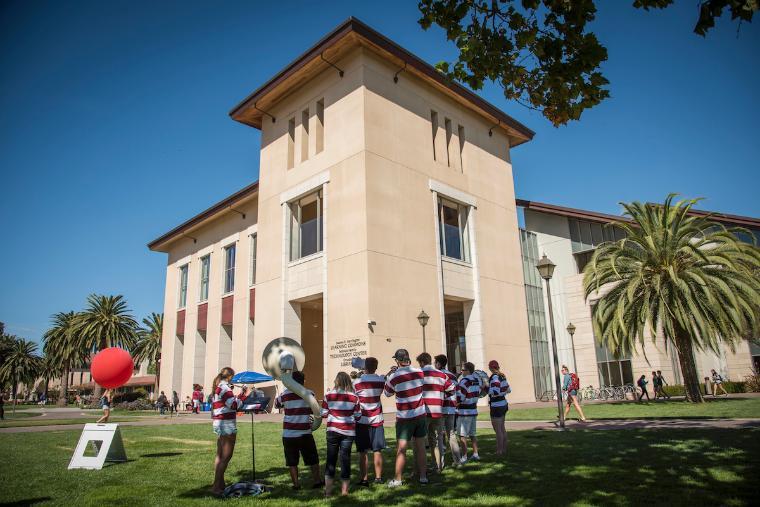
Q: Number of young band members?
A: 9